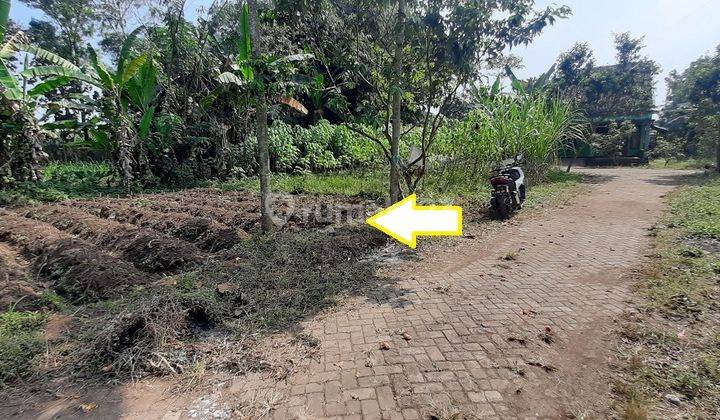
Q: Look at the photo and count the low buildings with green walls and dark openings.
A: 1